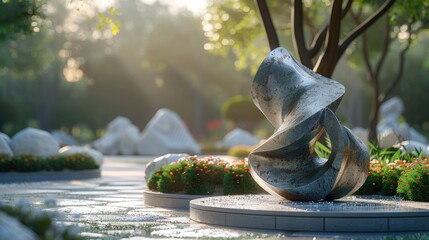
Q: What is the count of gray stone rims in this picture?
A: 3